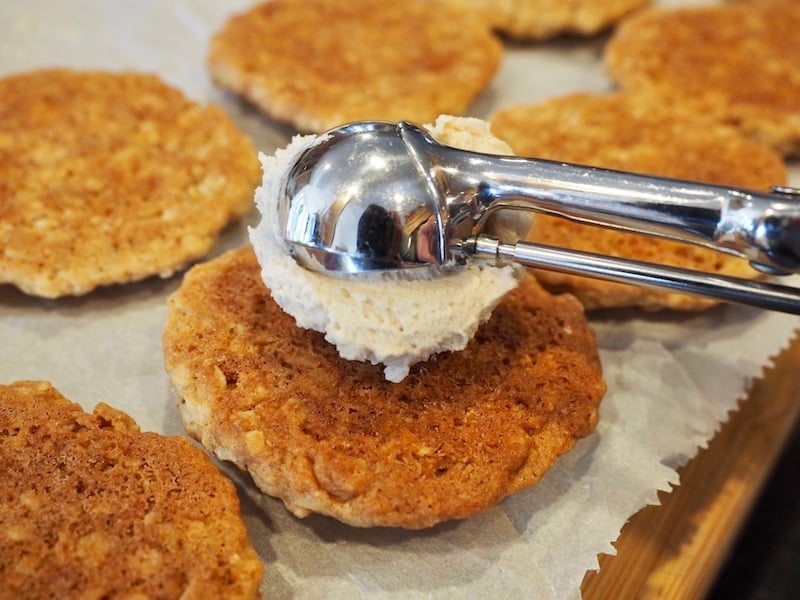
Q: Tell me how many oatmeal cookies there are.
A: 7